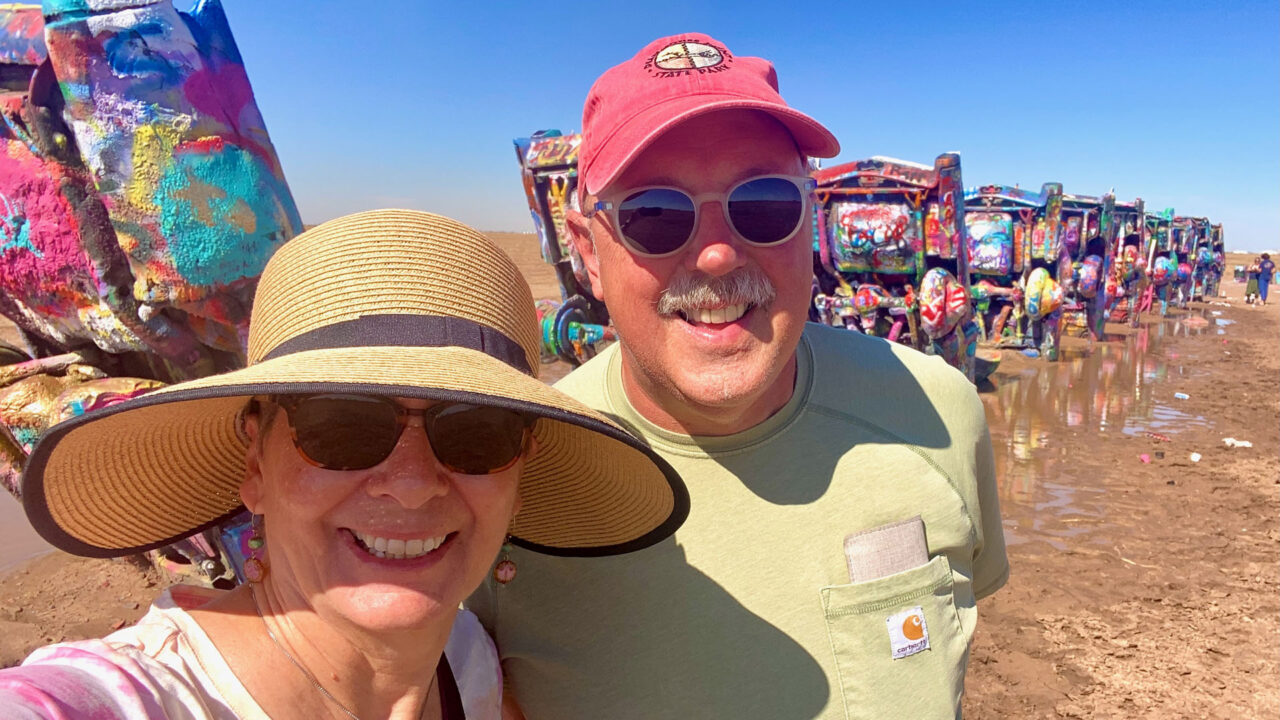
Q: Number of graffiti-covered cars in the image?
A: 10